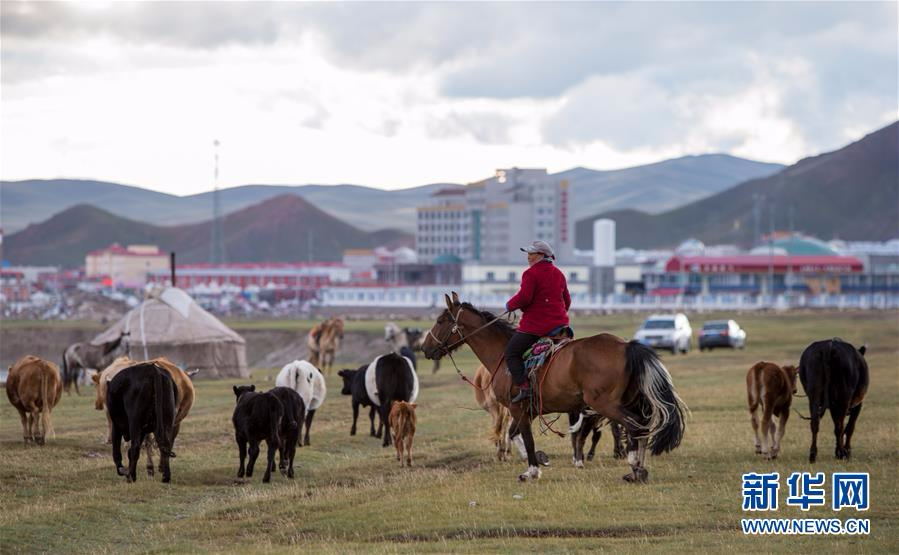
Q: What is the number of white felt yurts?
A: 1